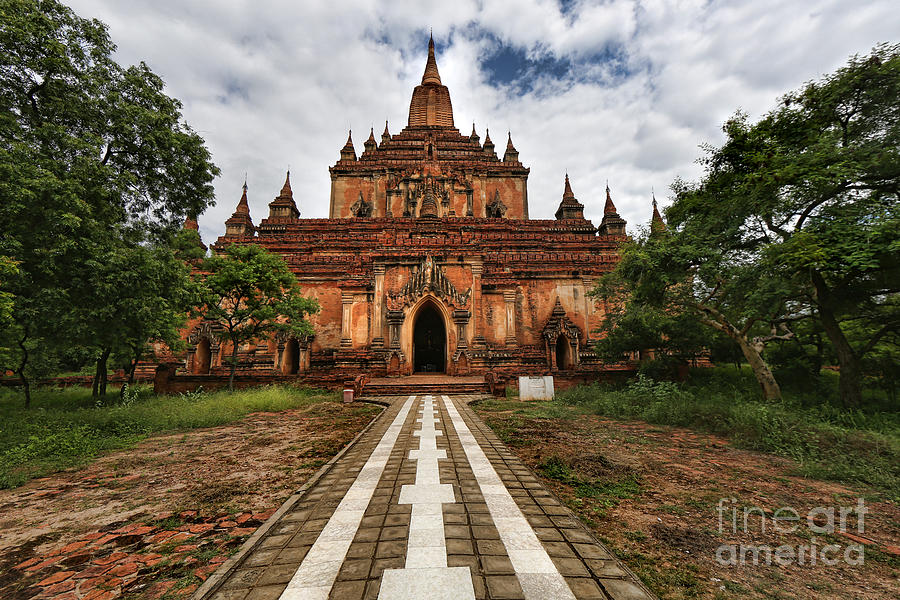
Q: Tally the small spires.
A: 12